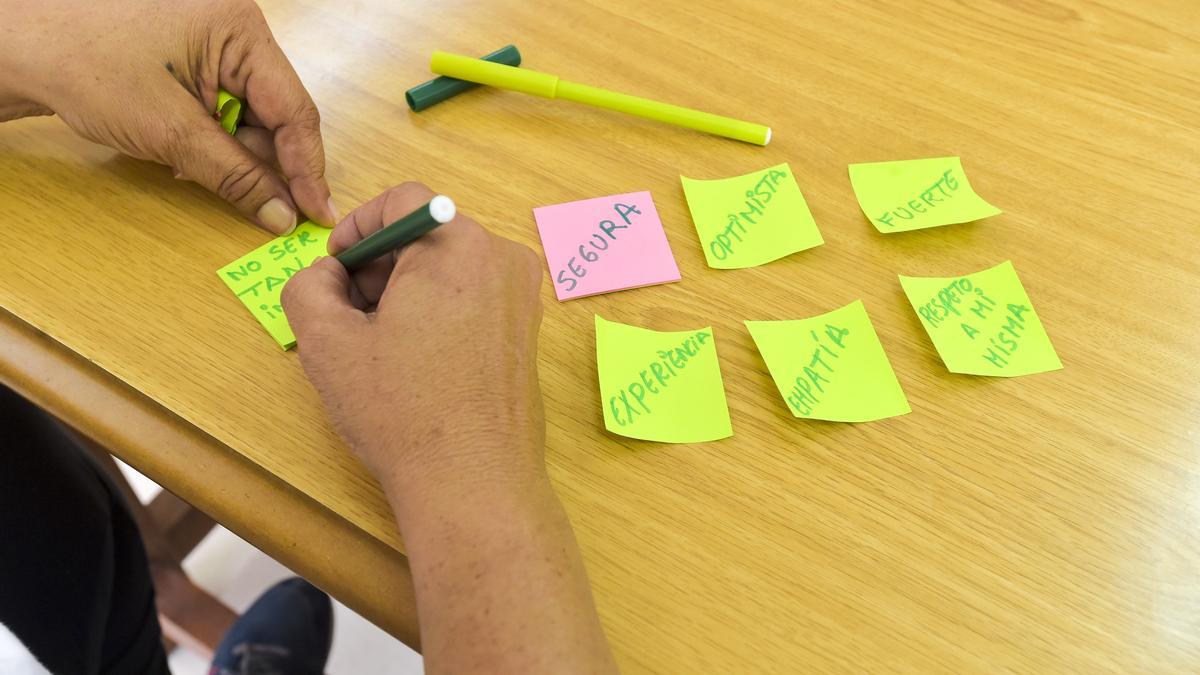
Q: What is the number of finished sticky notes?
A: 6